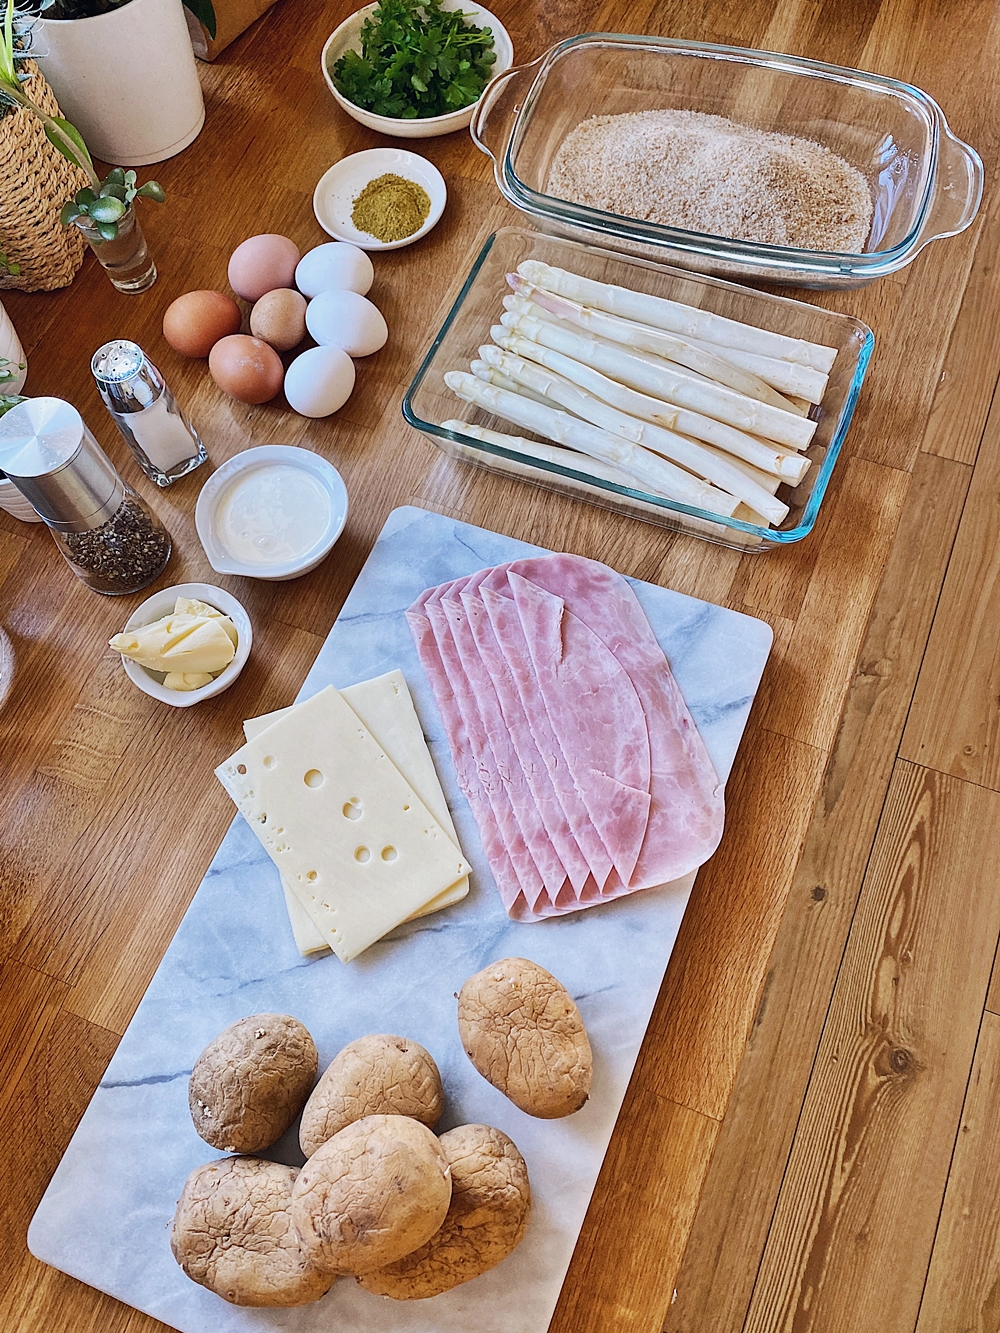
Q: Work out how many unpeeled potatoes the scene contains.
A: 6